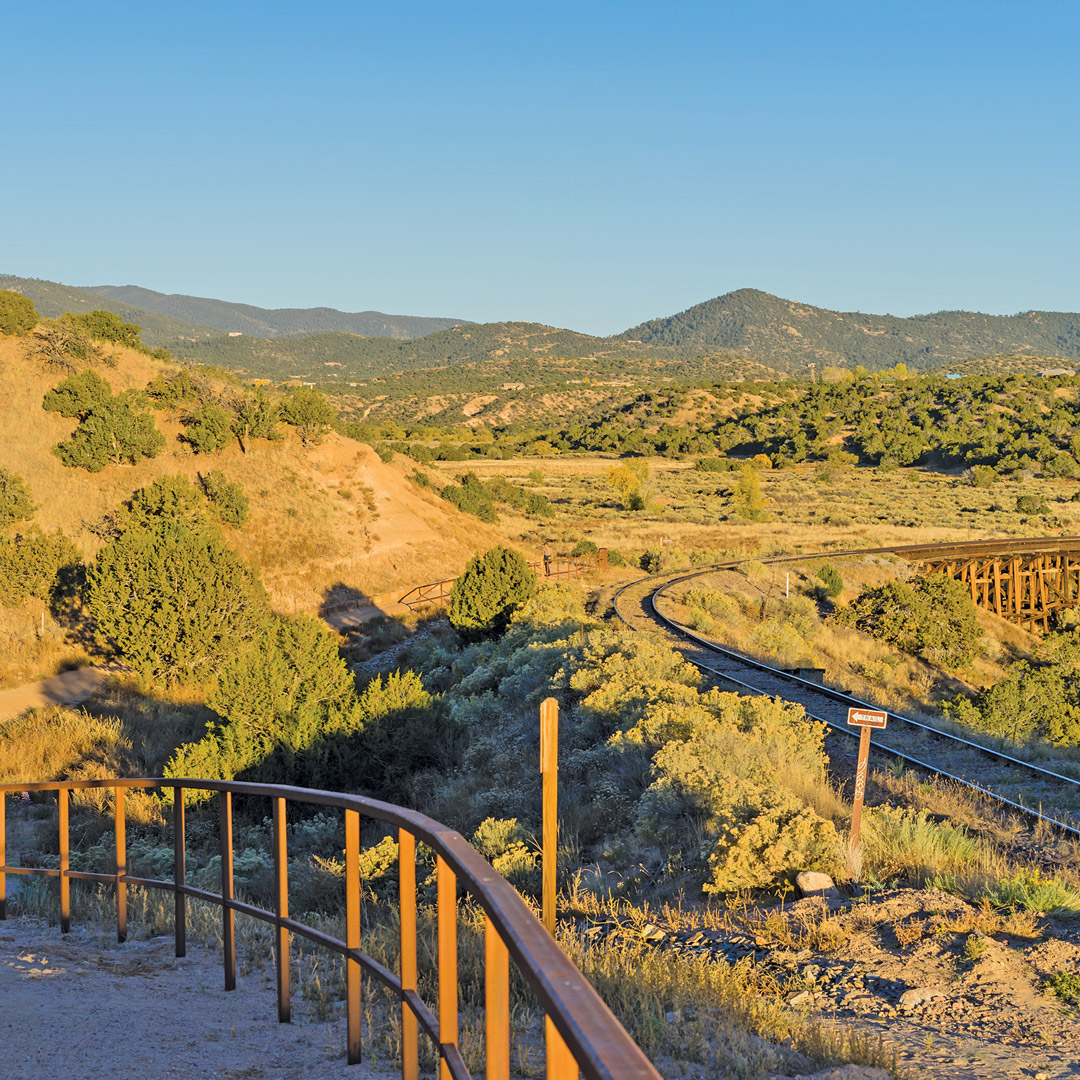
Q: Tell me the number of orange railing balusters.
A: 11